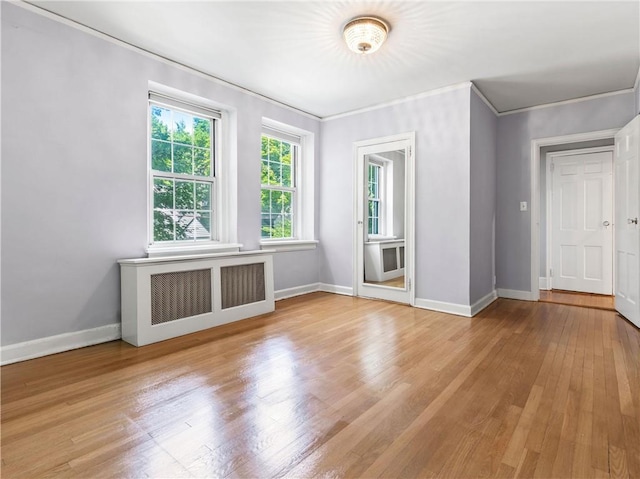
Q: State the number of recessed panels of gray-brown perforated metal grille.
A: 2